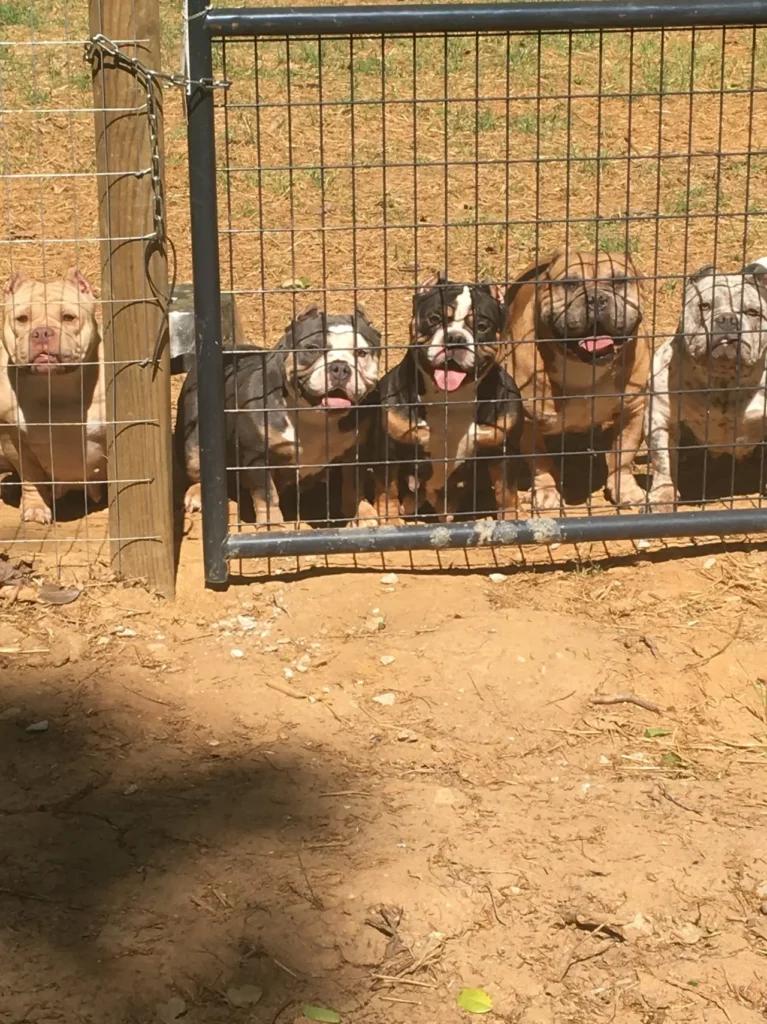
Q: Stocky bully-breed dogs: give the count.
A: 5